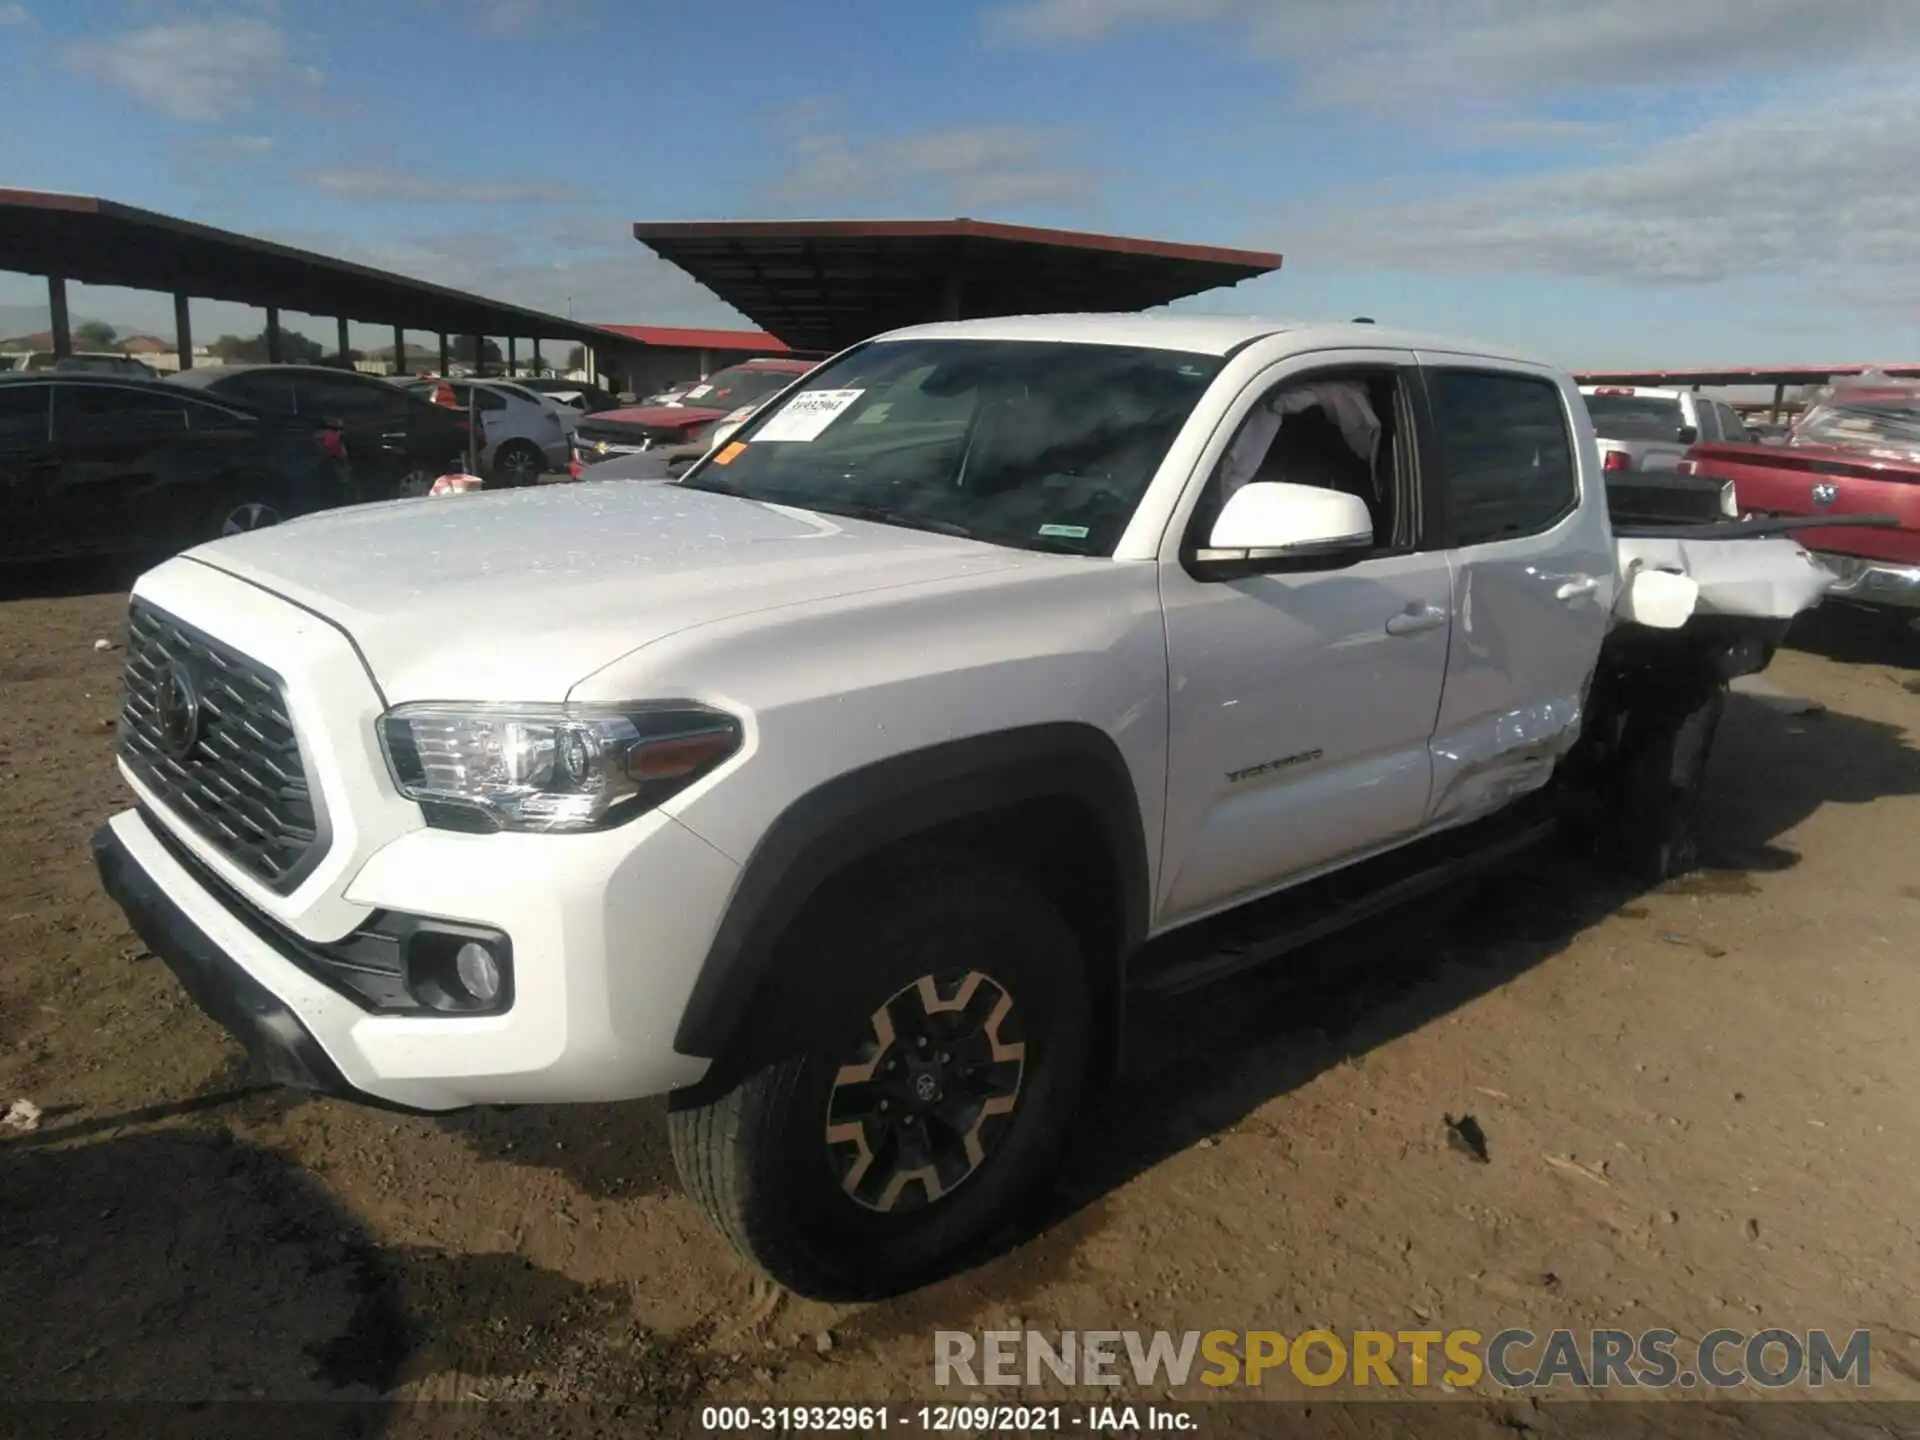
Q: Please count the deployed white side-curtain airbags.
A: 1